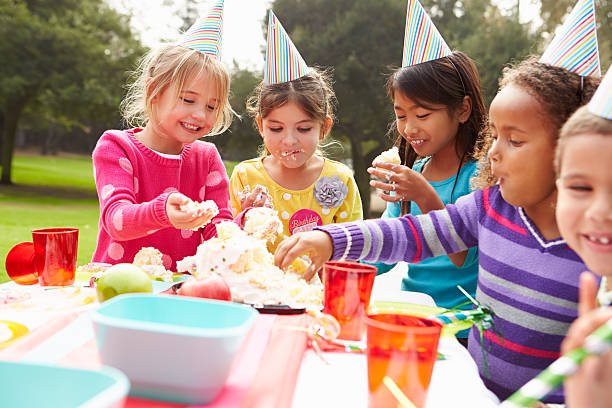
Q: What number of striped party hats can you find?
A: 5